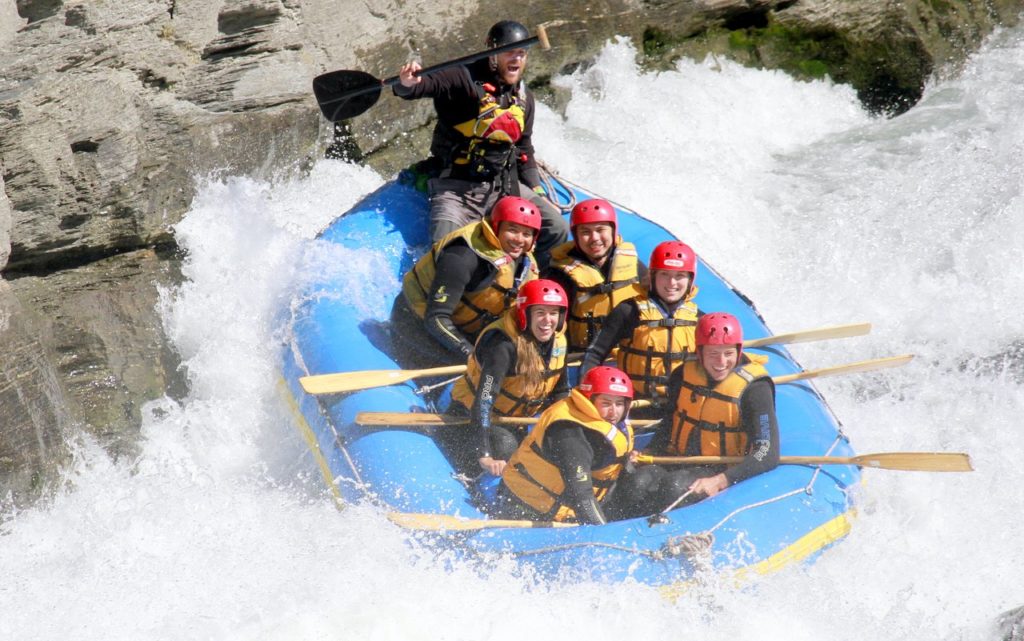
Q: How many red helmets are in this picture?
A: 6